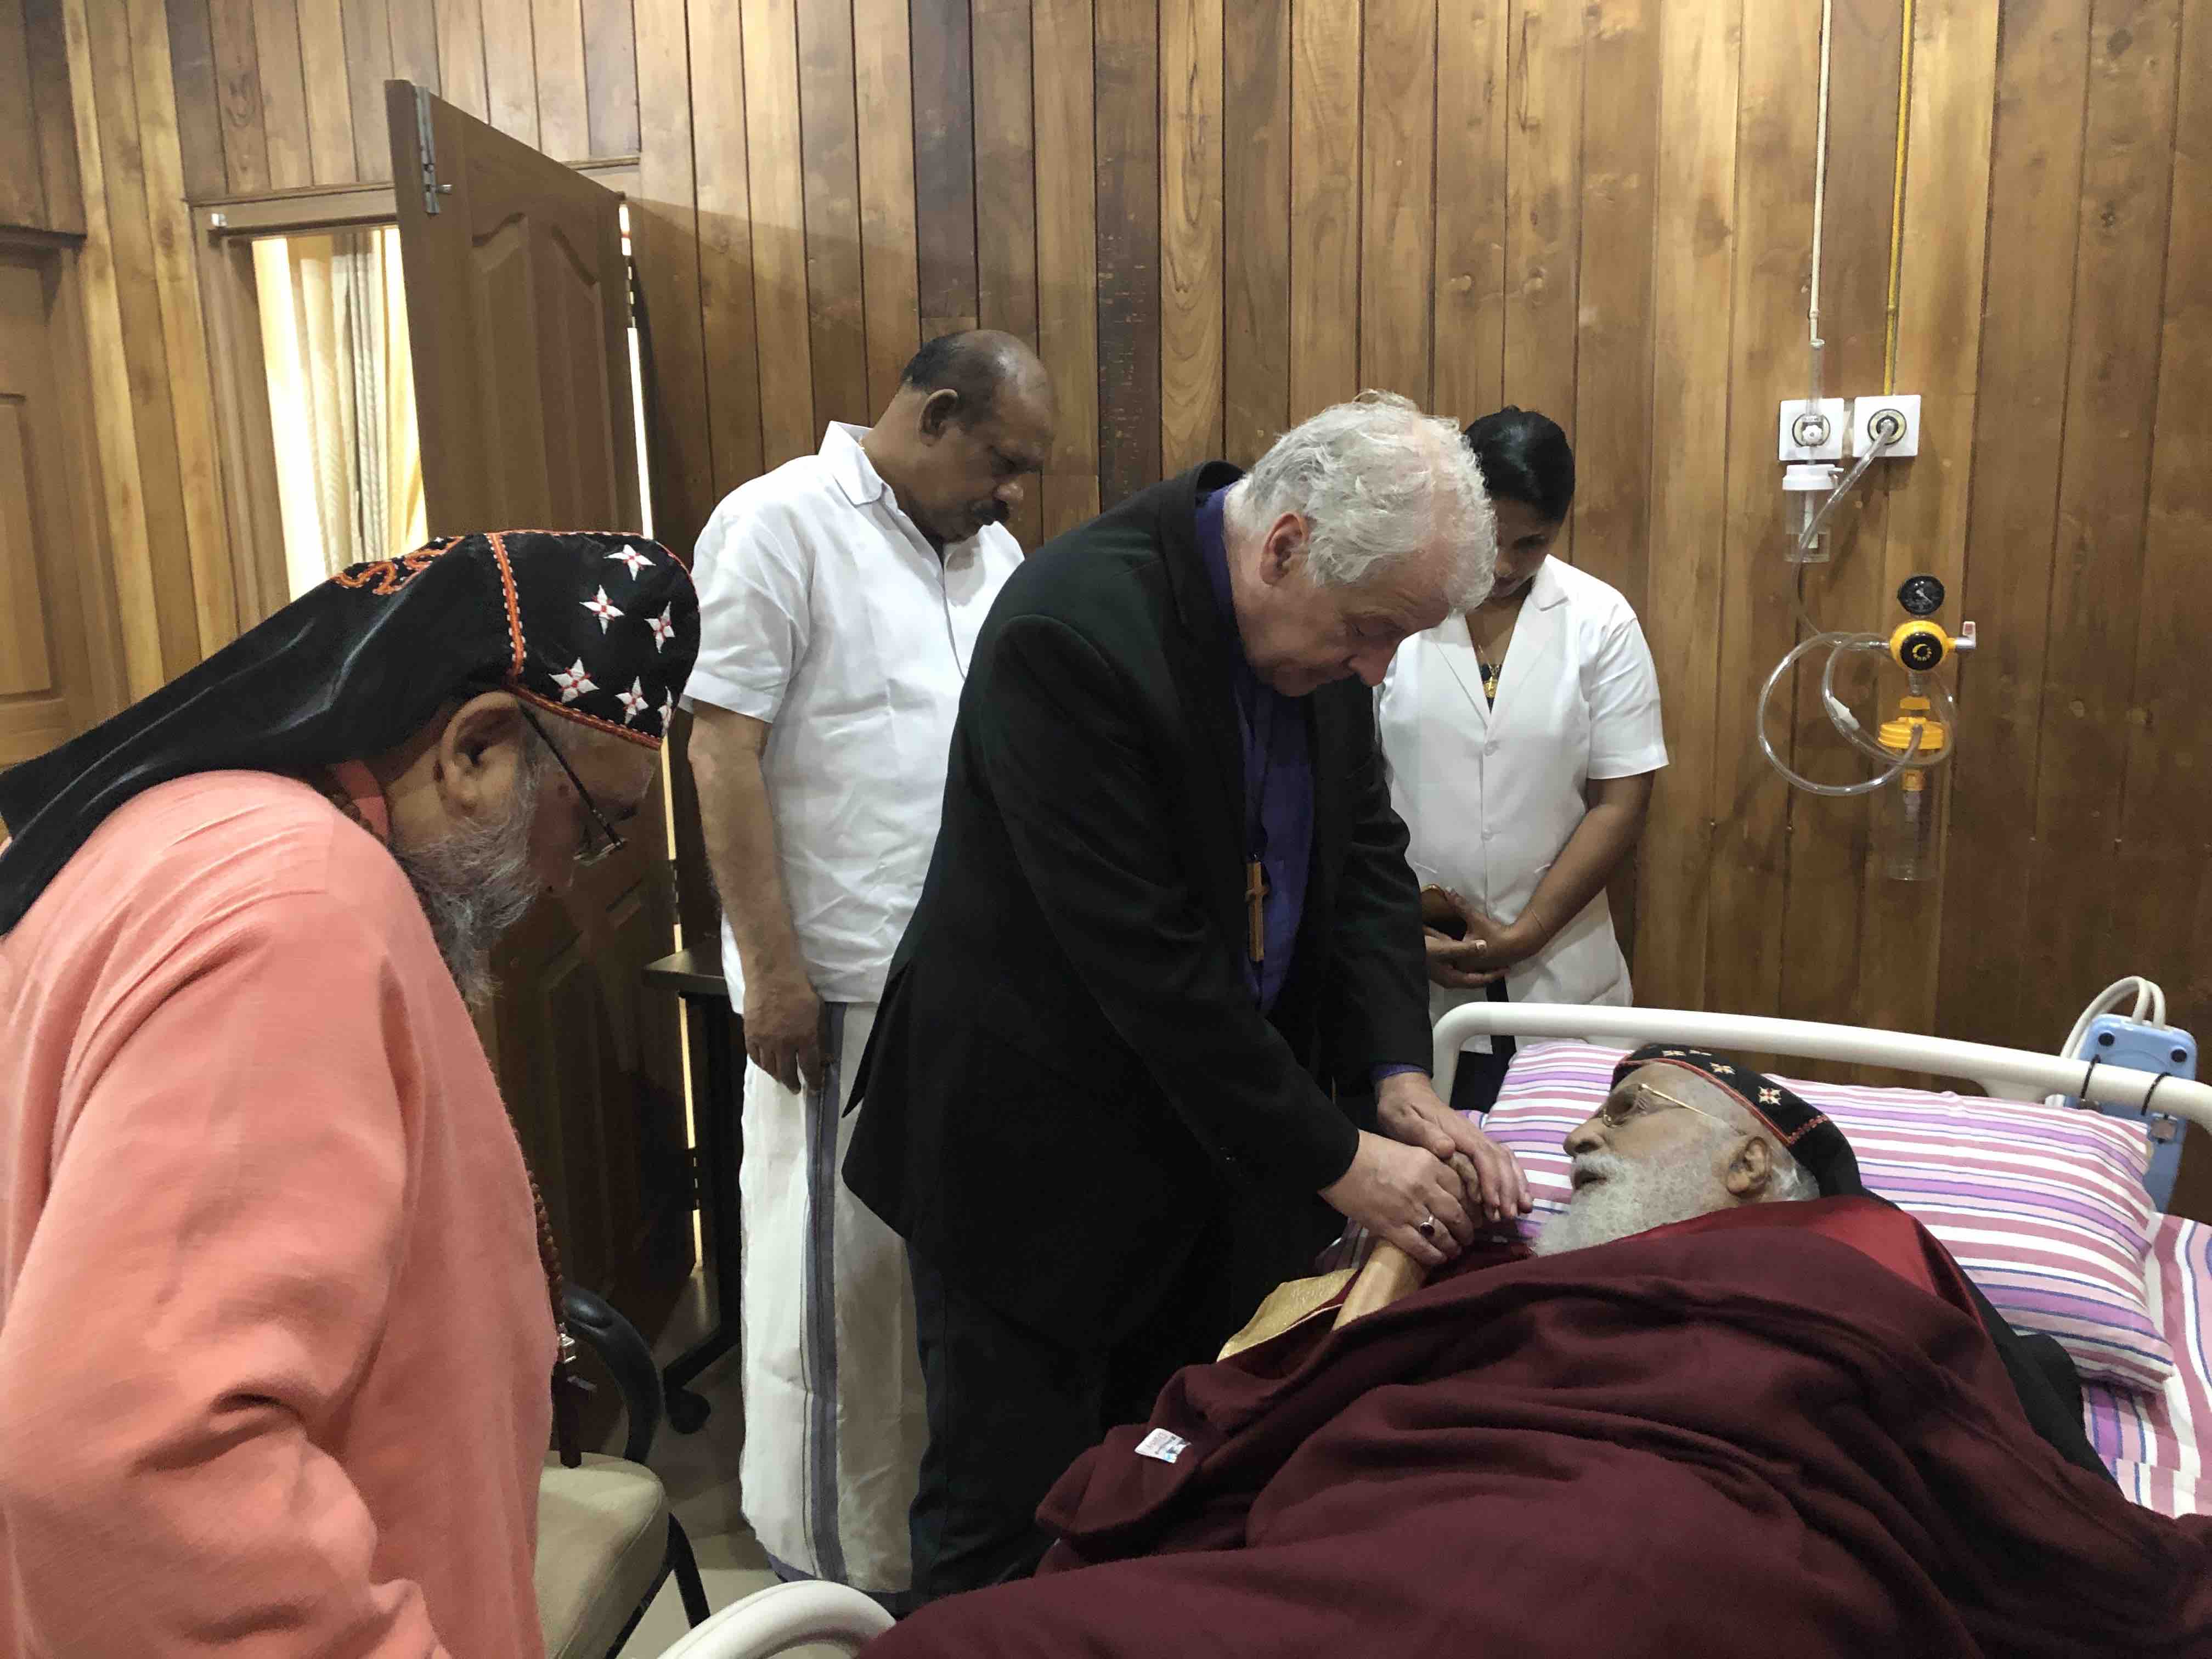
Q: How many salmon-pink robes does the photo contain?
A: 1